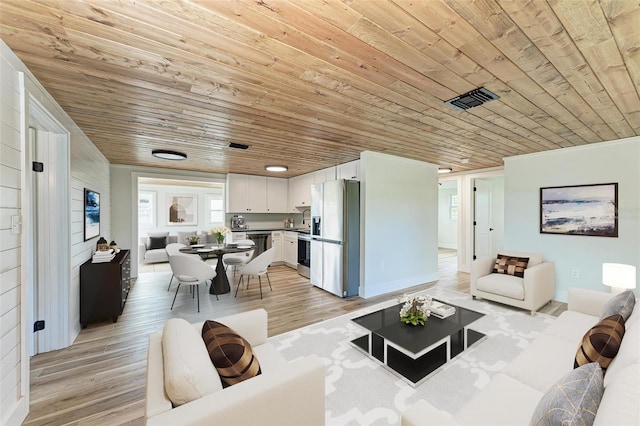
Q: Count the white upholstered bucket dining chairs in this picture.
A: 4